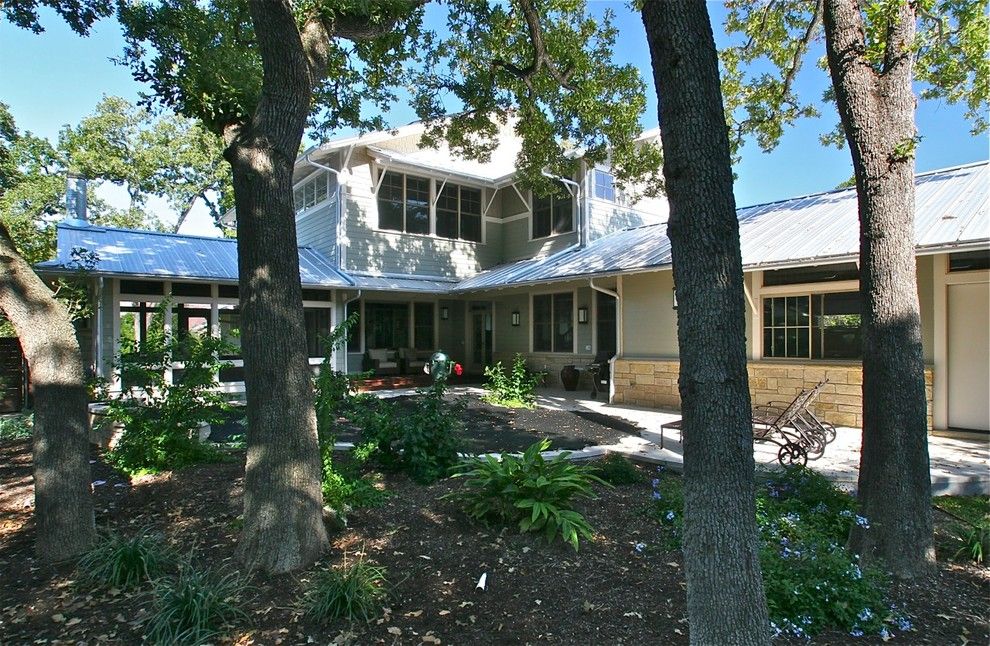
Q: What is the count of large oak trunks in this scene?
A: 4